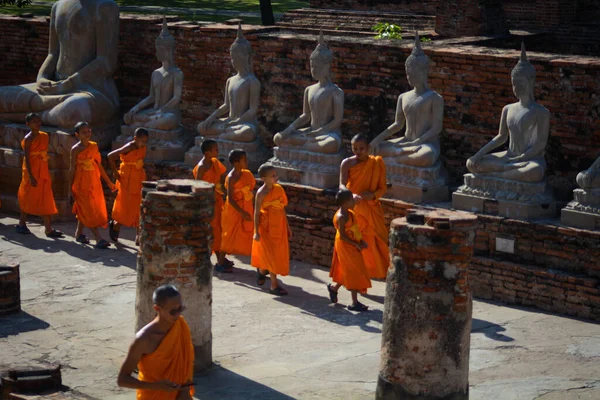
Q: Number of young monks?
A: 7